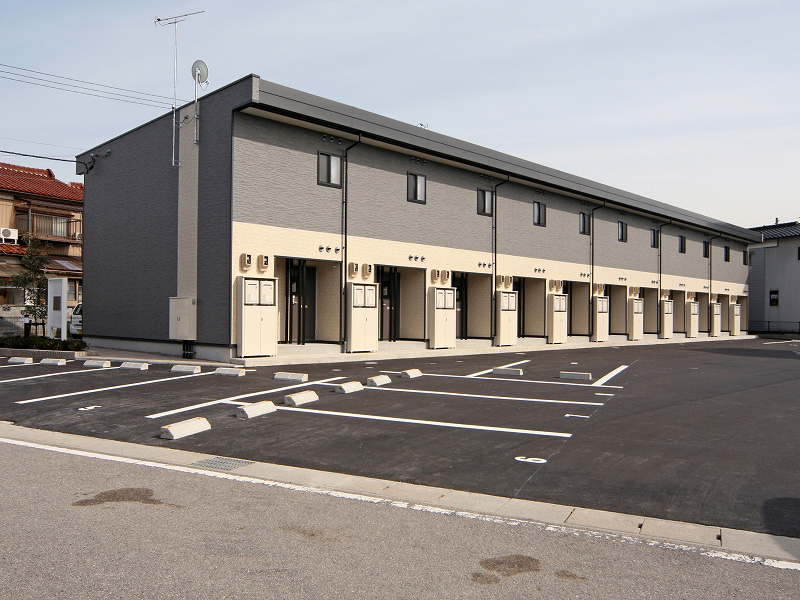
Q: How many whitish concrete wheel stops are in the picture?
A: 15